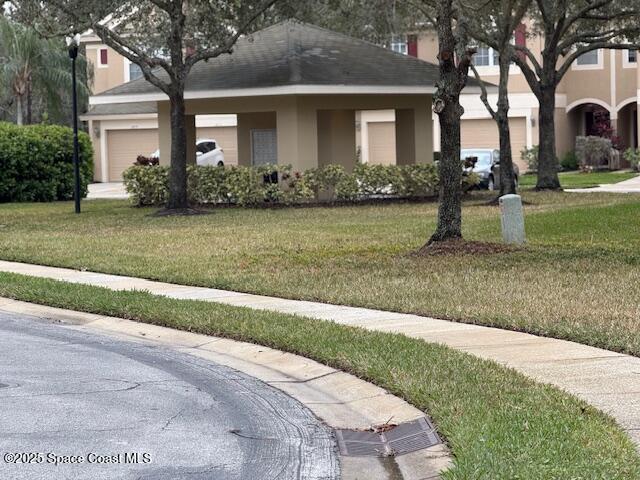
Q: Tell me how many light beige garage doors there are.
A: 4